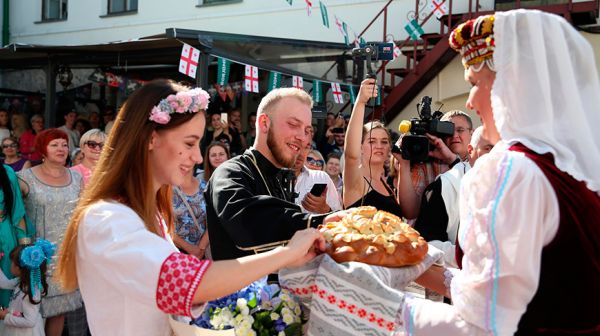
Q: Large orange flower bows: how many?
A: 0